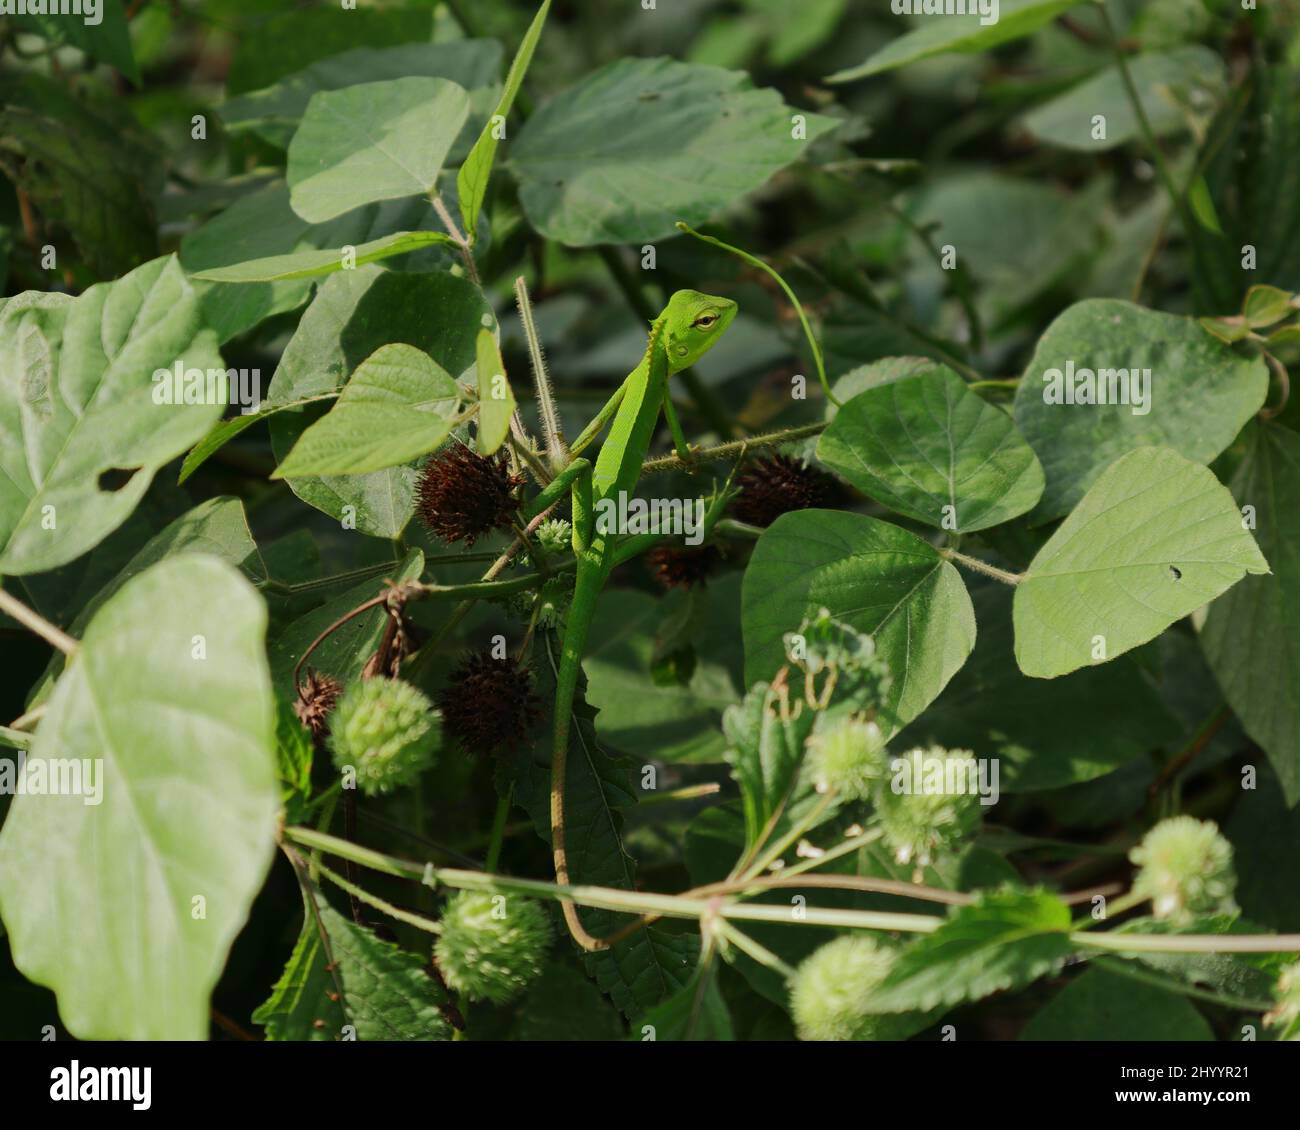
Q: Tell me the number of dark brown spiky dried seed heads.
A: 5